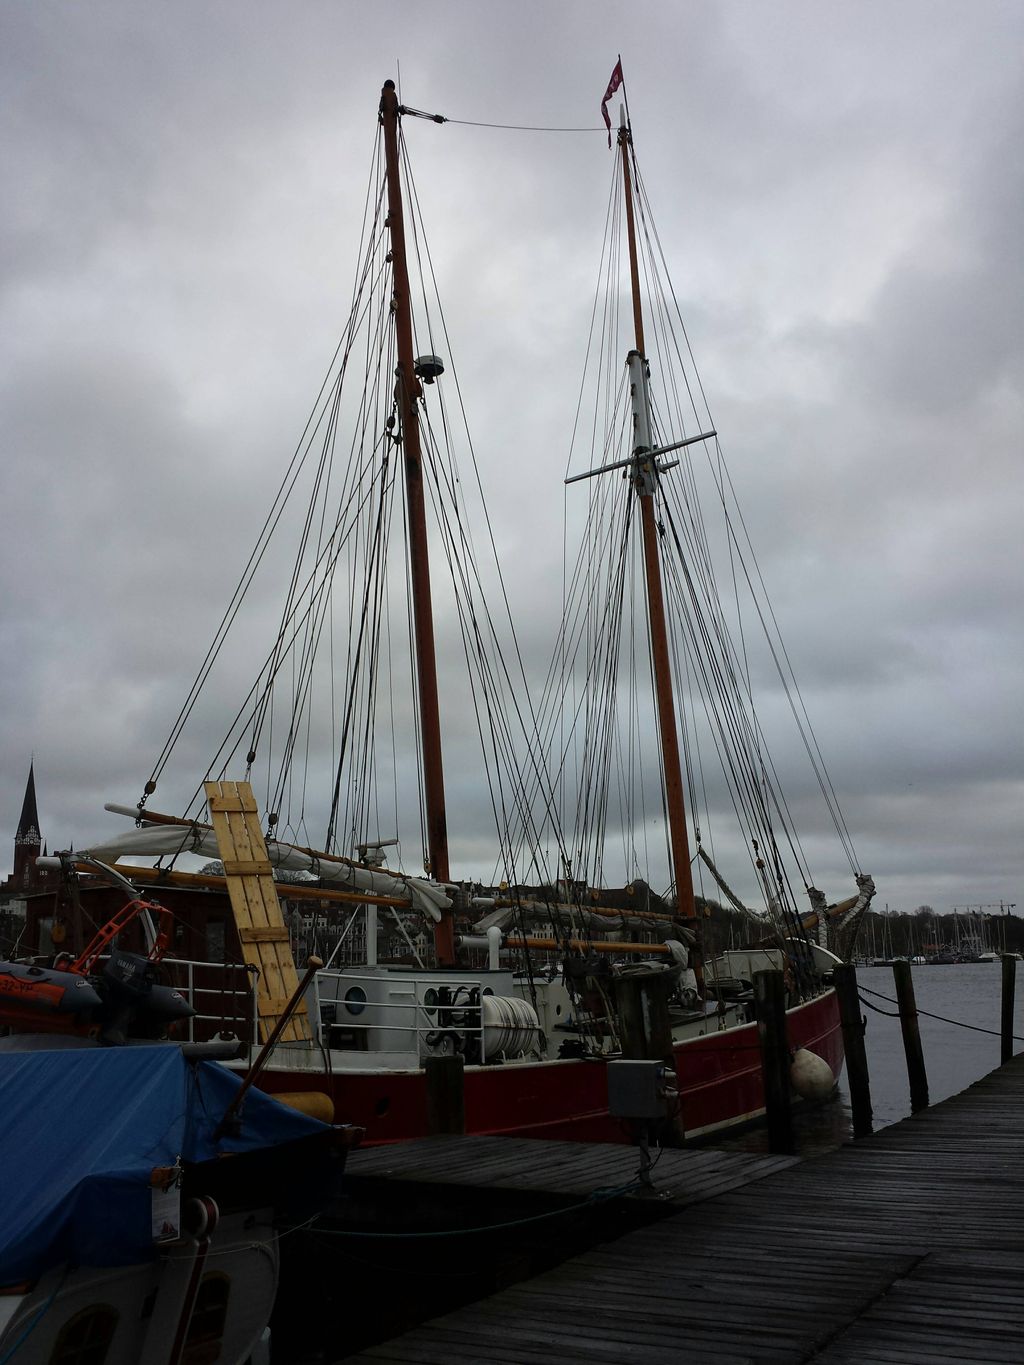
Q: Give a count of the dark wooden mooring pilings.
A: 6